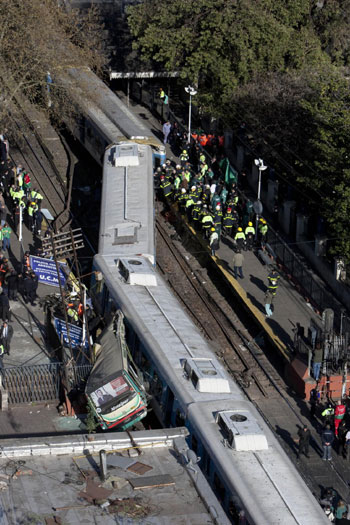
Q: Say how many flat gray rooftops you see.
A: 1